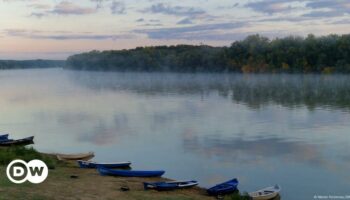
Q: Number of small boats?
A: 8